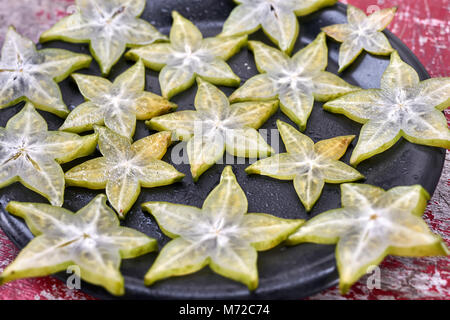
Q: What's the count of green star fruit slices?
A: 15